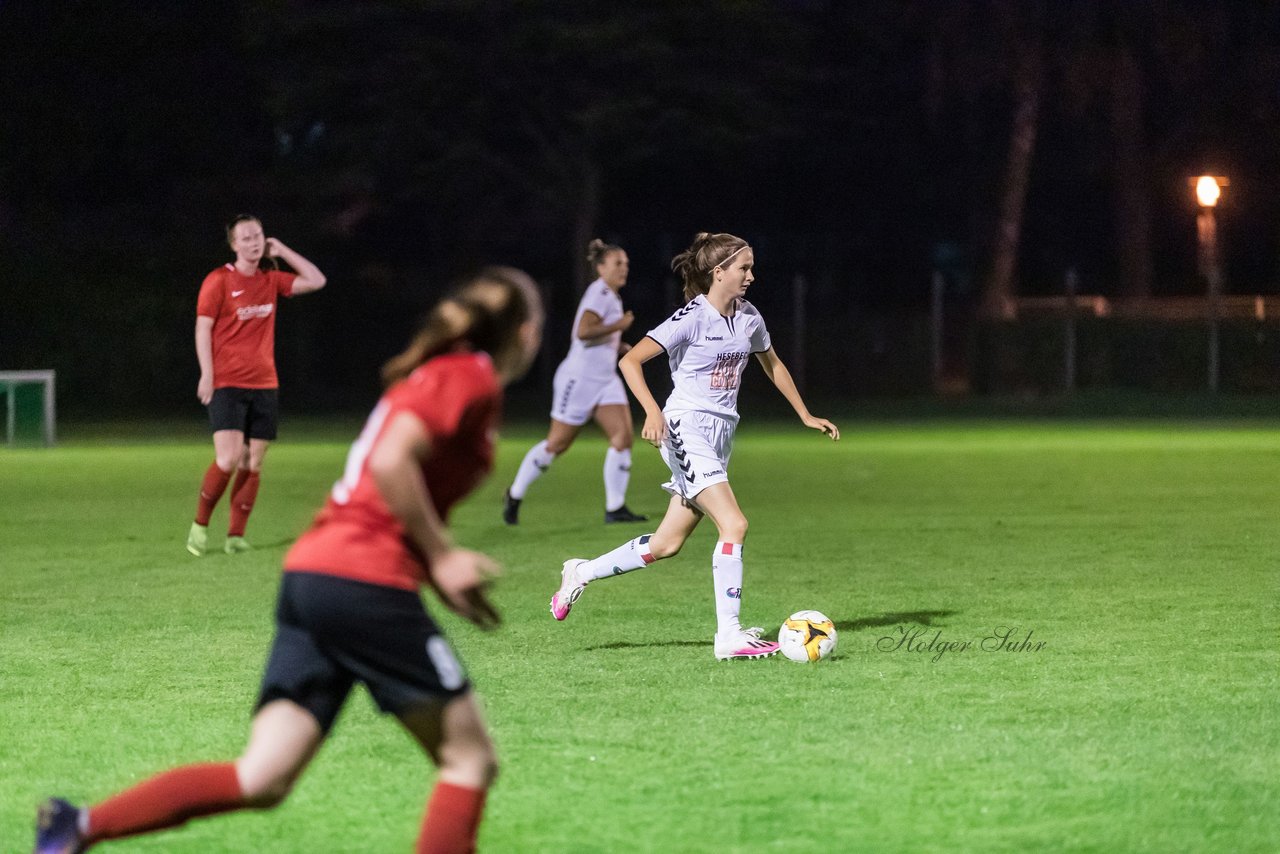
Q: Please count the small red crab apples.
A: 0